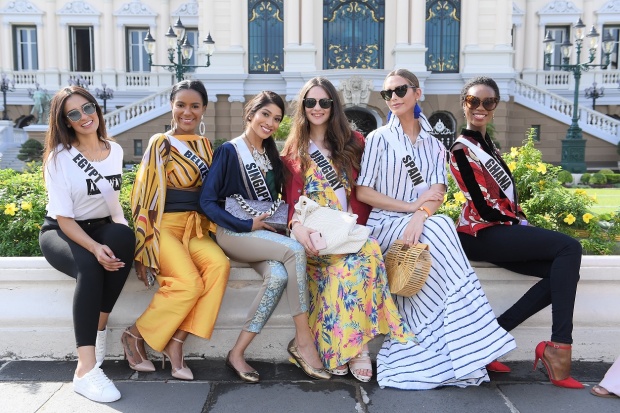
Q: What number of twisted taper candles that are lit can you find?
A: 0